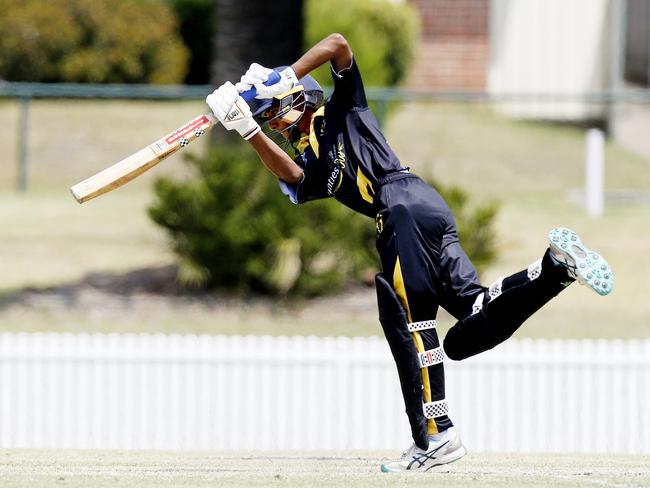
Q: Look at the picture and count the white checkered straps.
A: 6